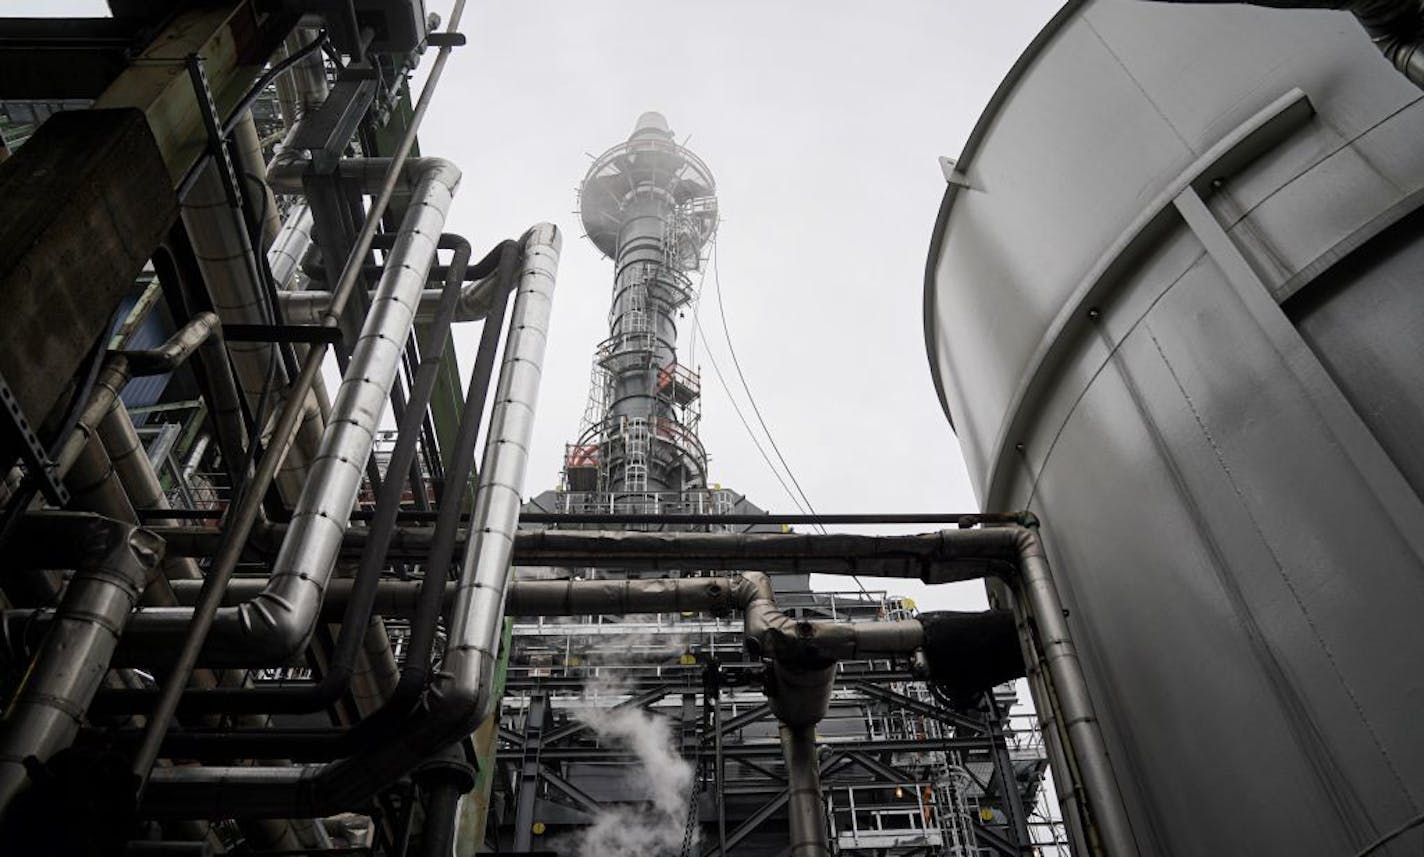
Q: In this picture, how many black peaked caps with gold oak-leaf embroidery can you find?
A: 0